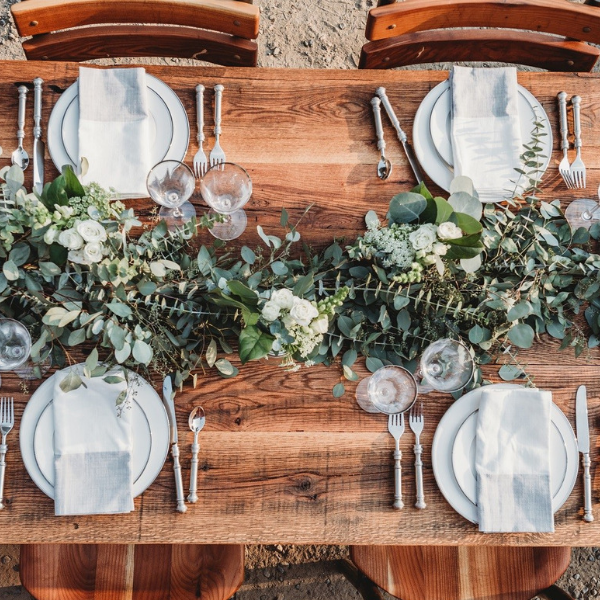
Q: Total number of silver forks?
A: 7